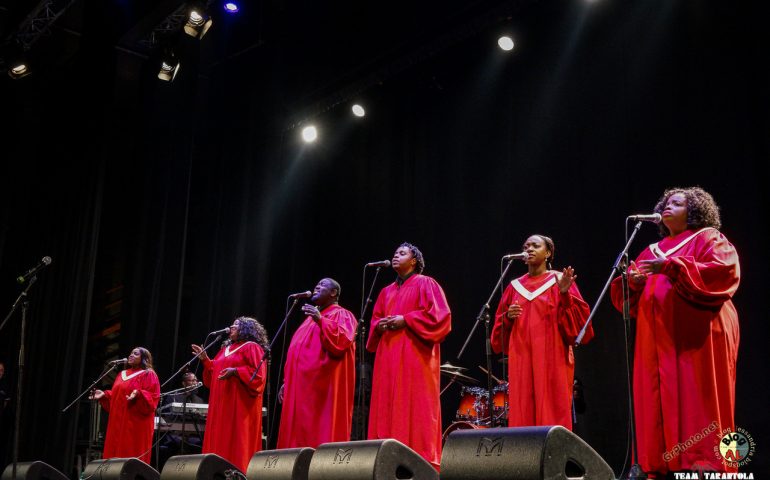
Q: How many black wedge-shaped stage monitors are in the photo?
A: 6